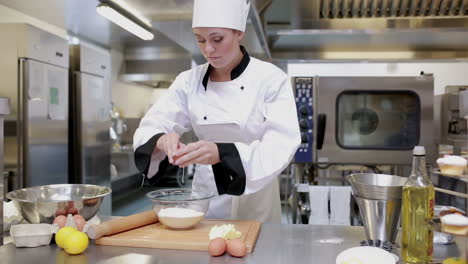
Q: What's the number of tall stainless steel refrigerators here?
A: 2